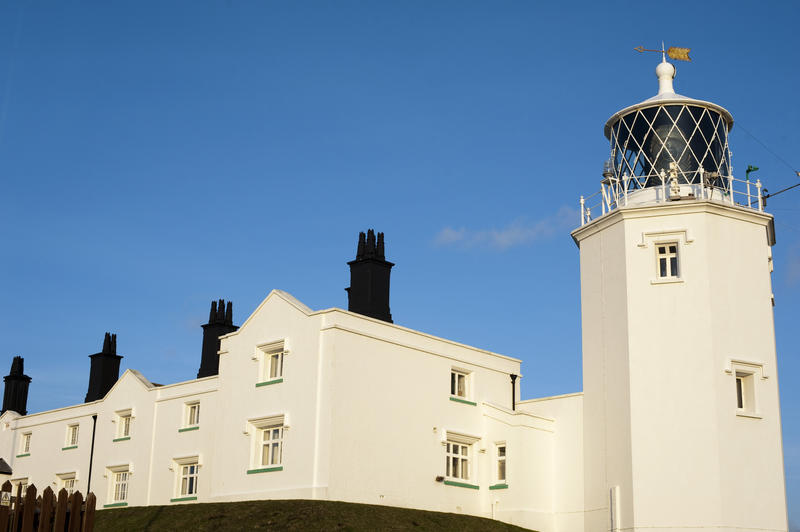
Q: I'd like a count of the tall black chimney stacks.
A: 4